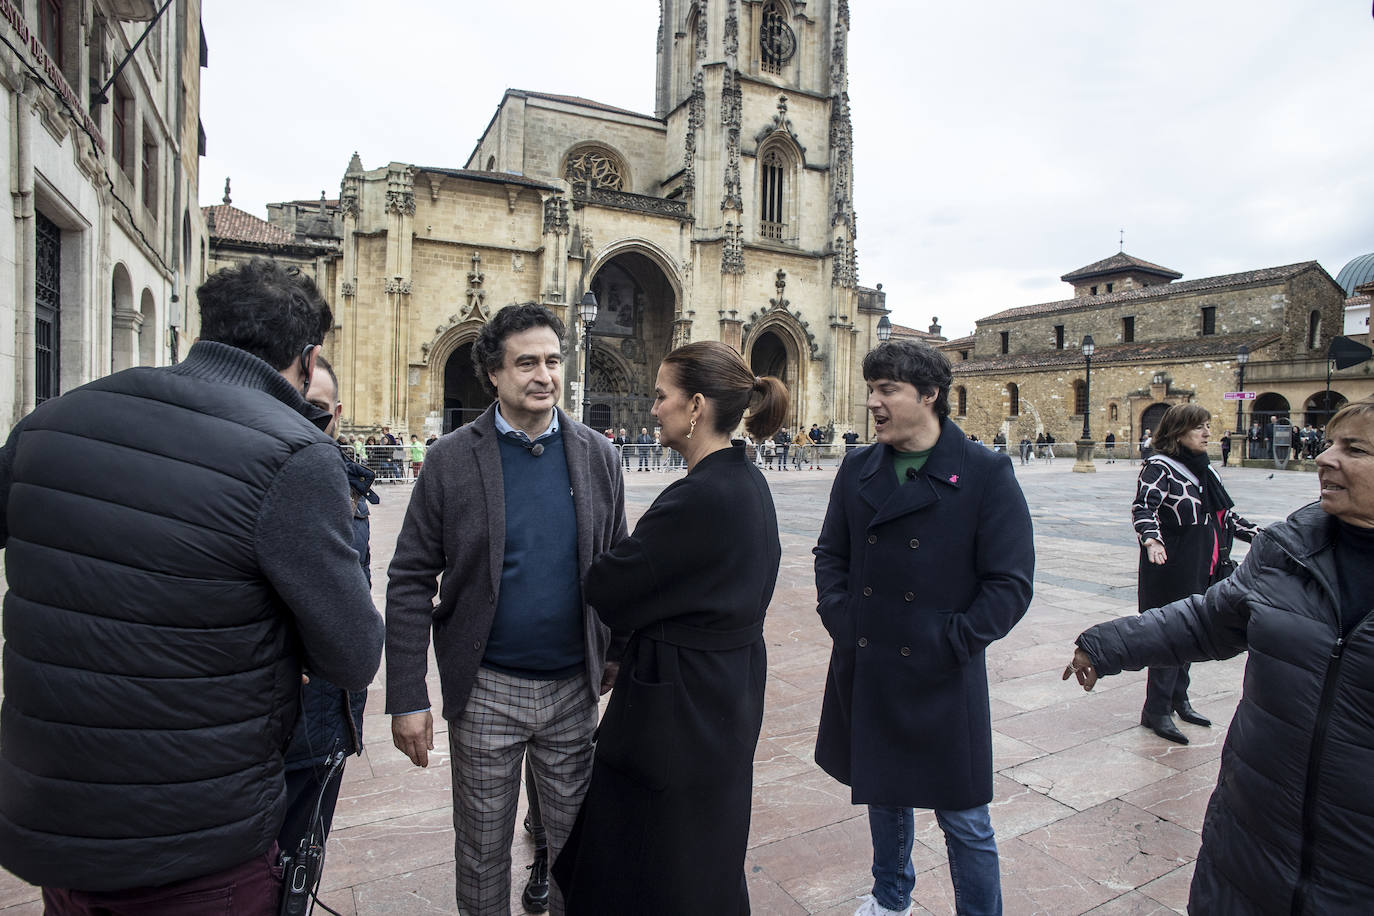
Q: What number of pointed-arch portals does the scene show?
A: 3